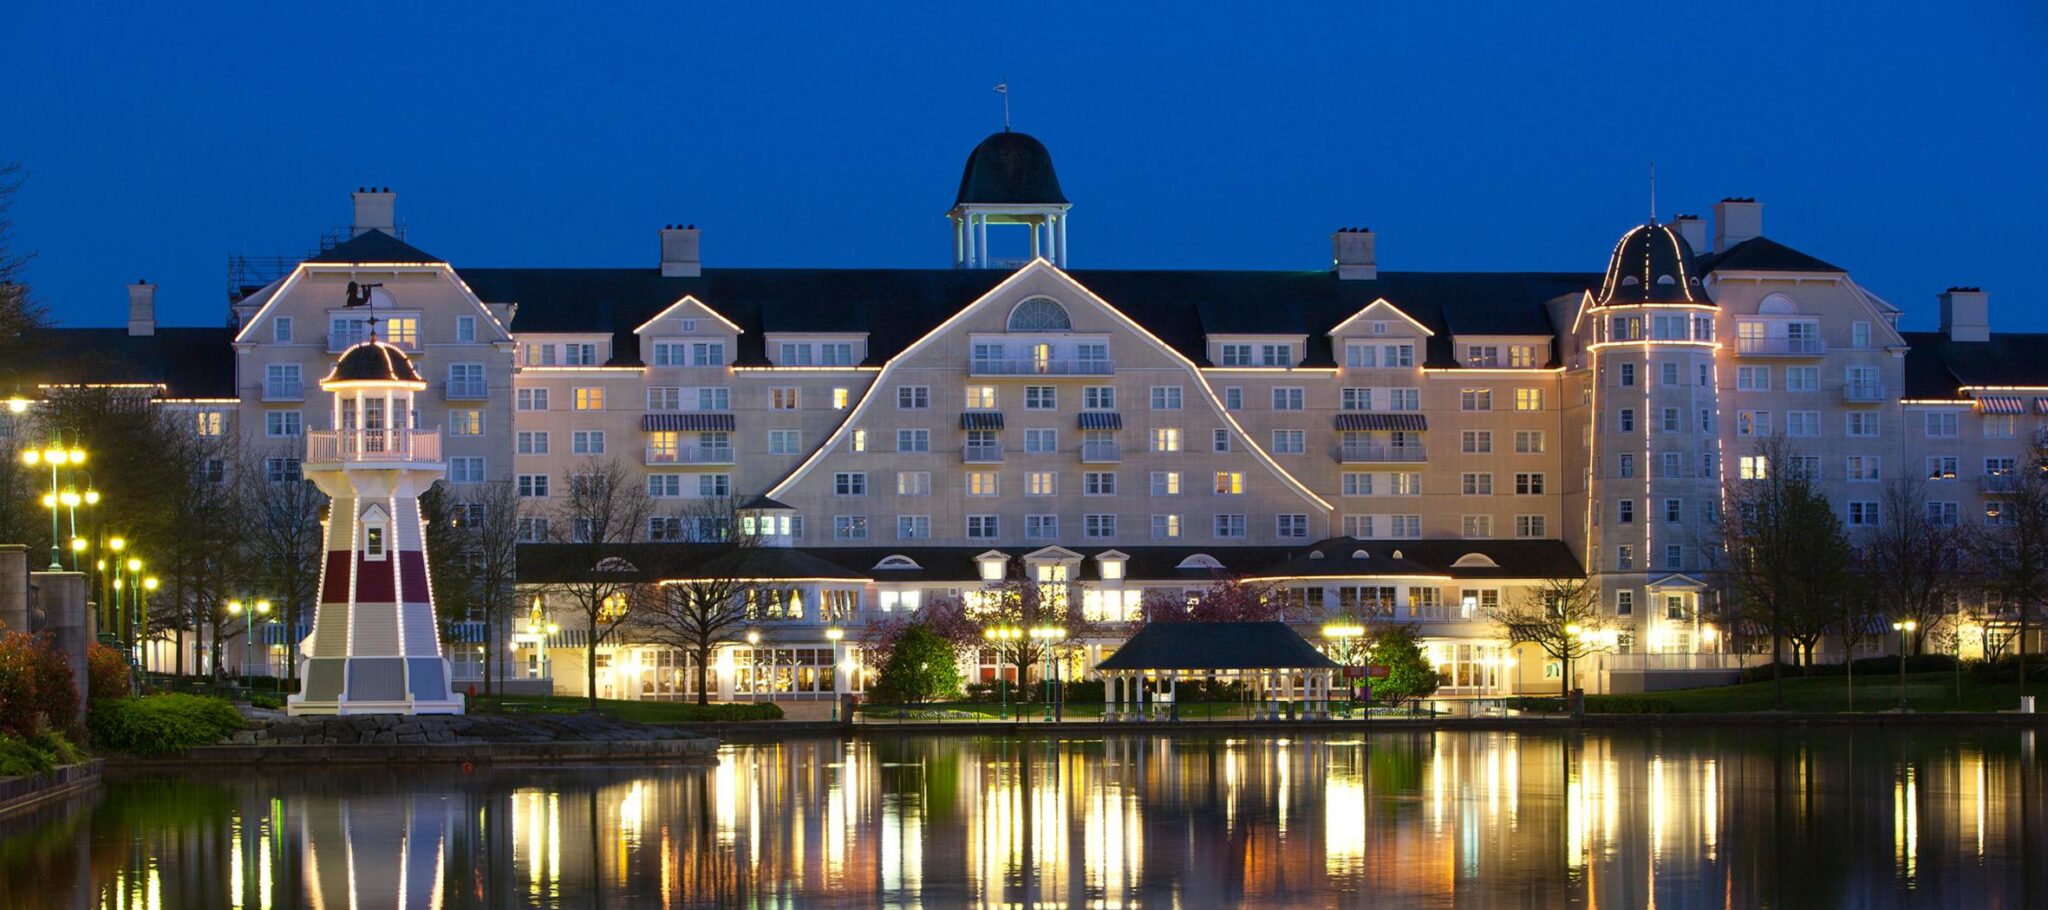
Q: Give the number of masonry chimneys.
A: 7